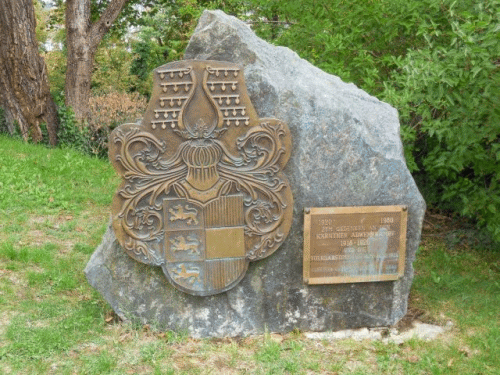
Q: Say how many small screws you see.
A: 4